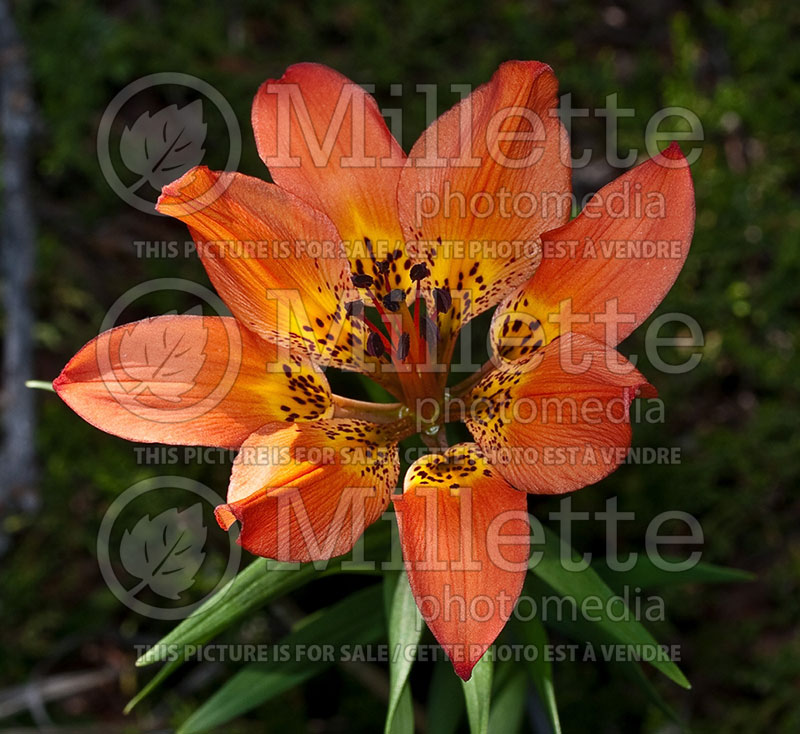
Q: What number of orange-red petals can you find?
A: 8